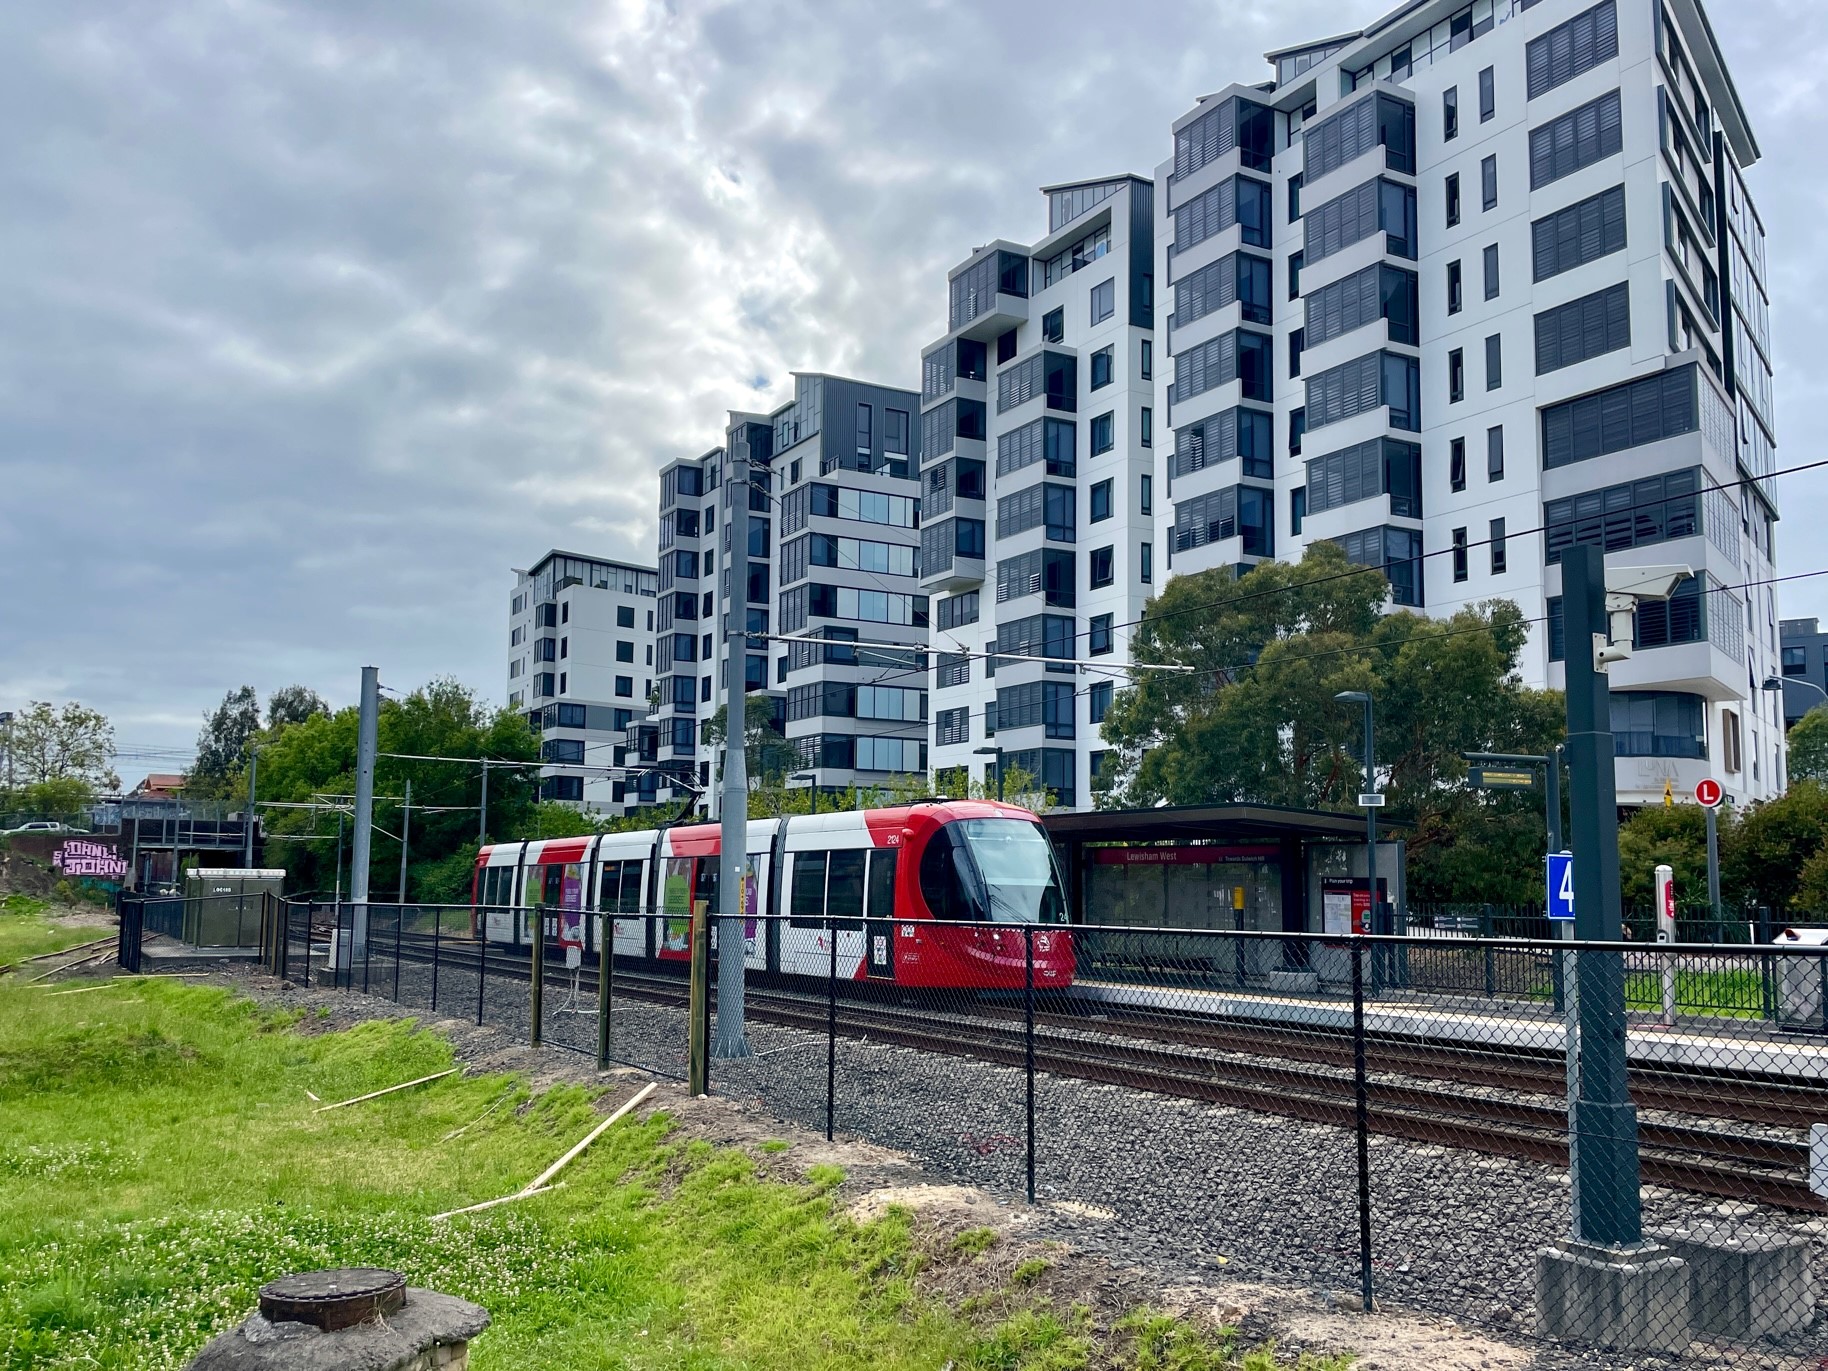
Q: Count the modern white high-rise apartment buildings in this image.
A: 4